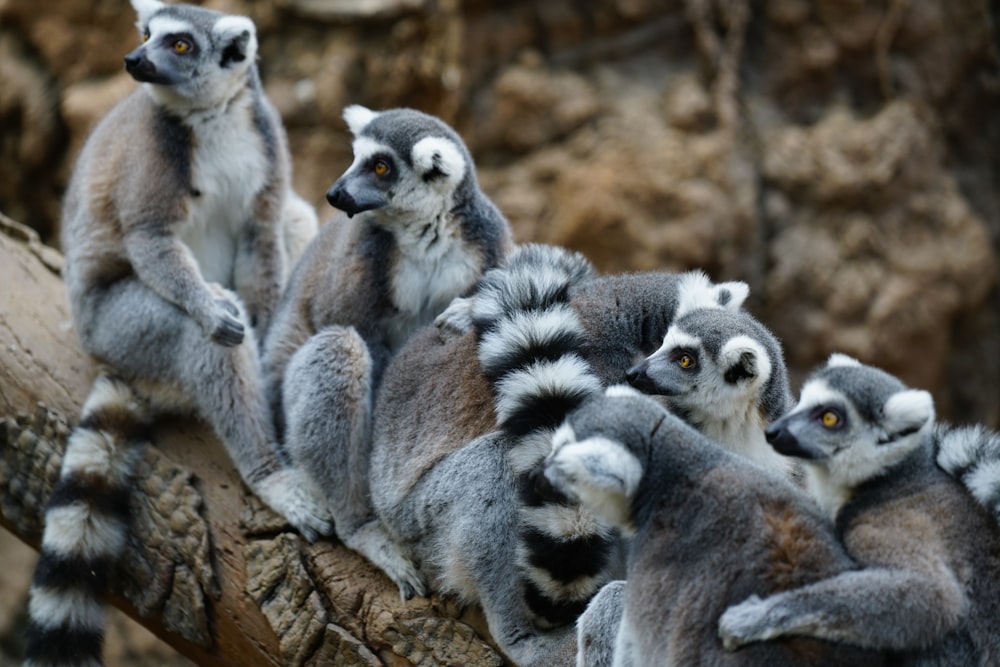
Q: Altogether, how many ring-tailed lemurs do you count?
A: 6